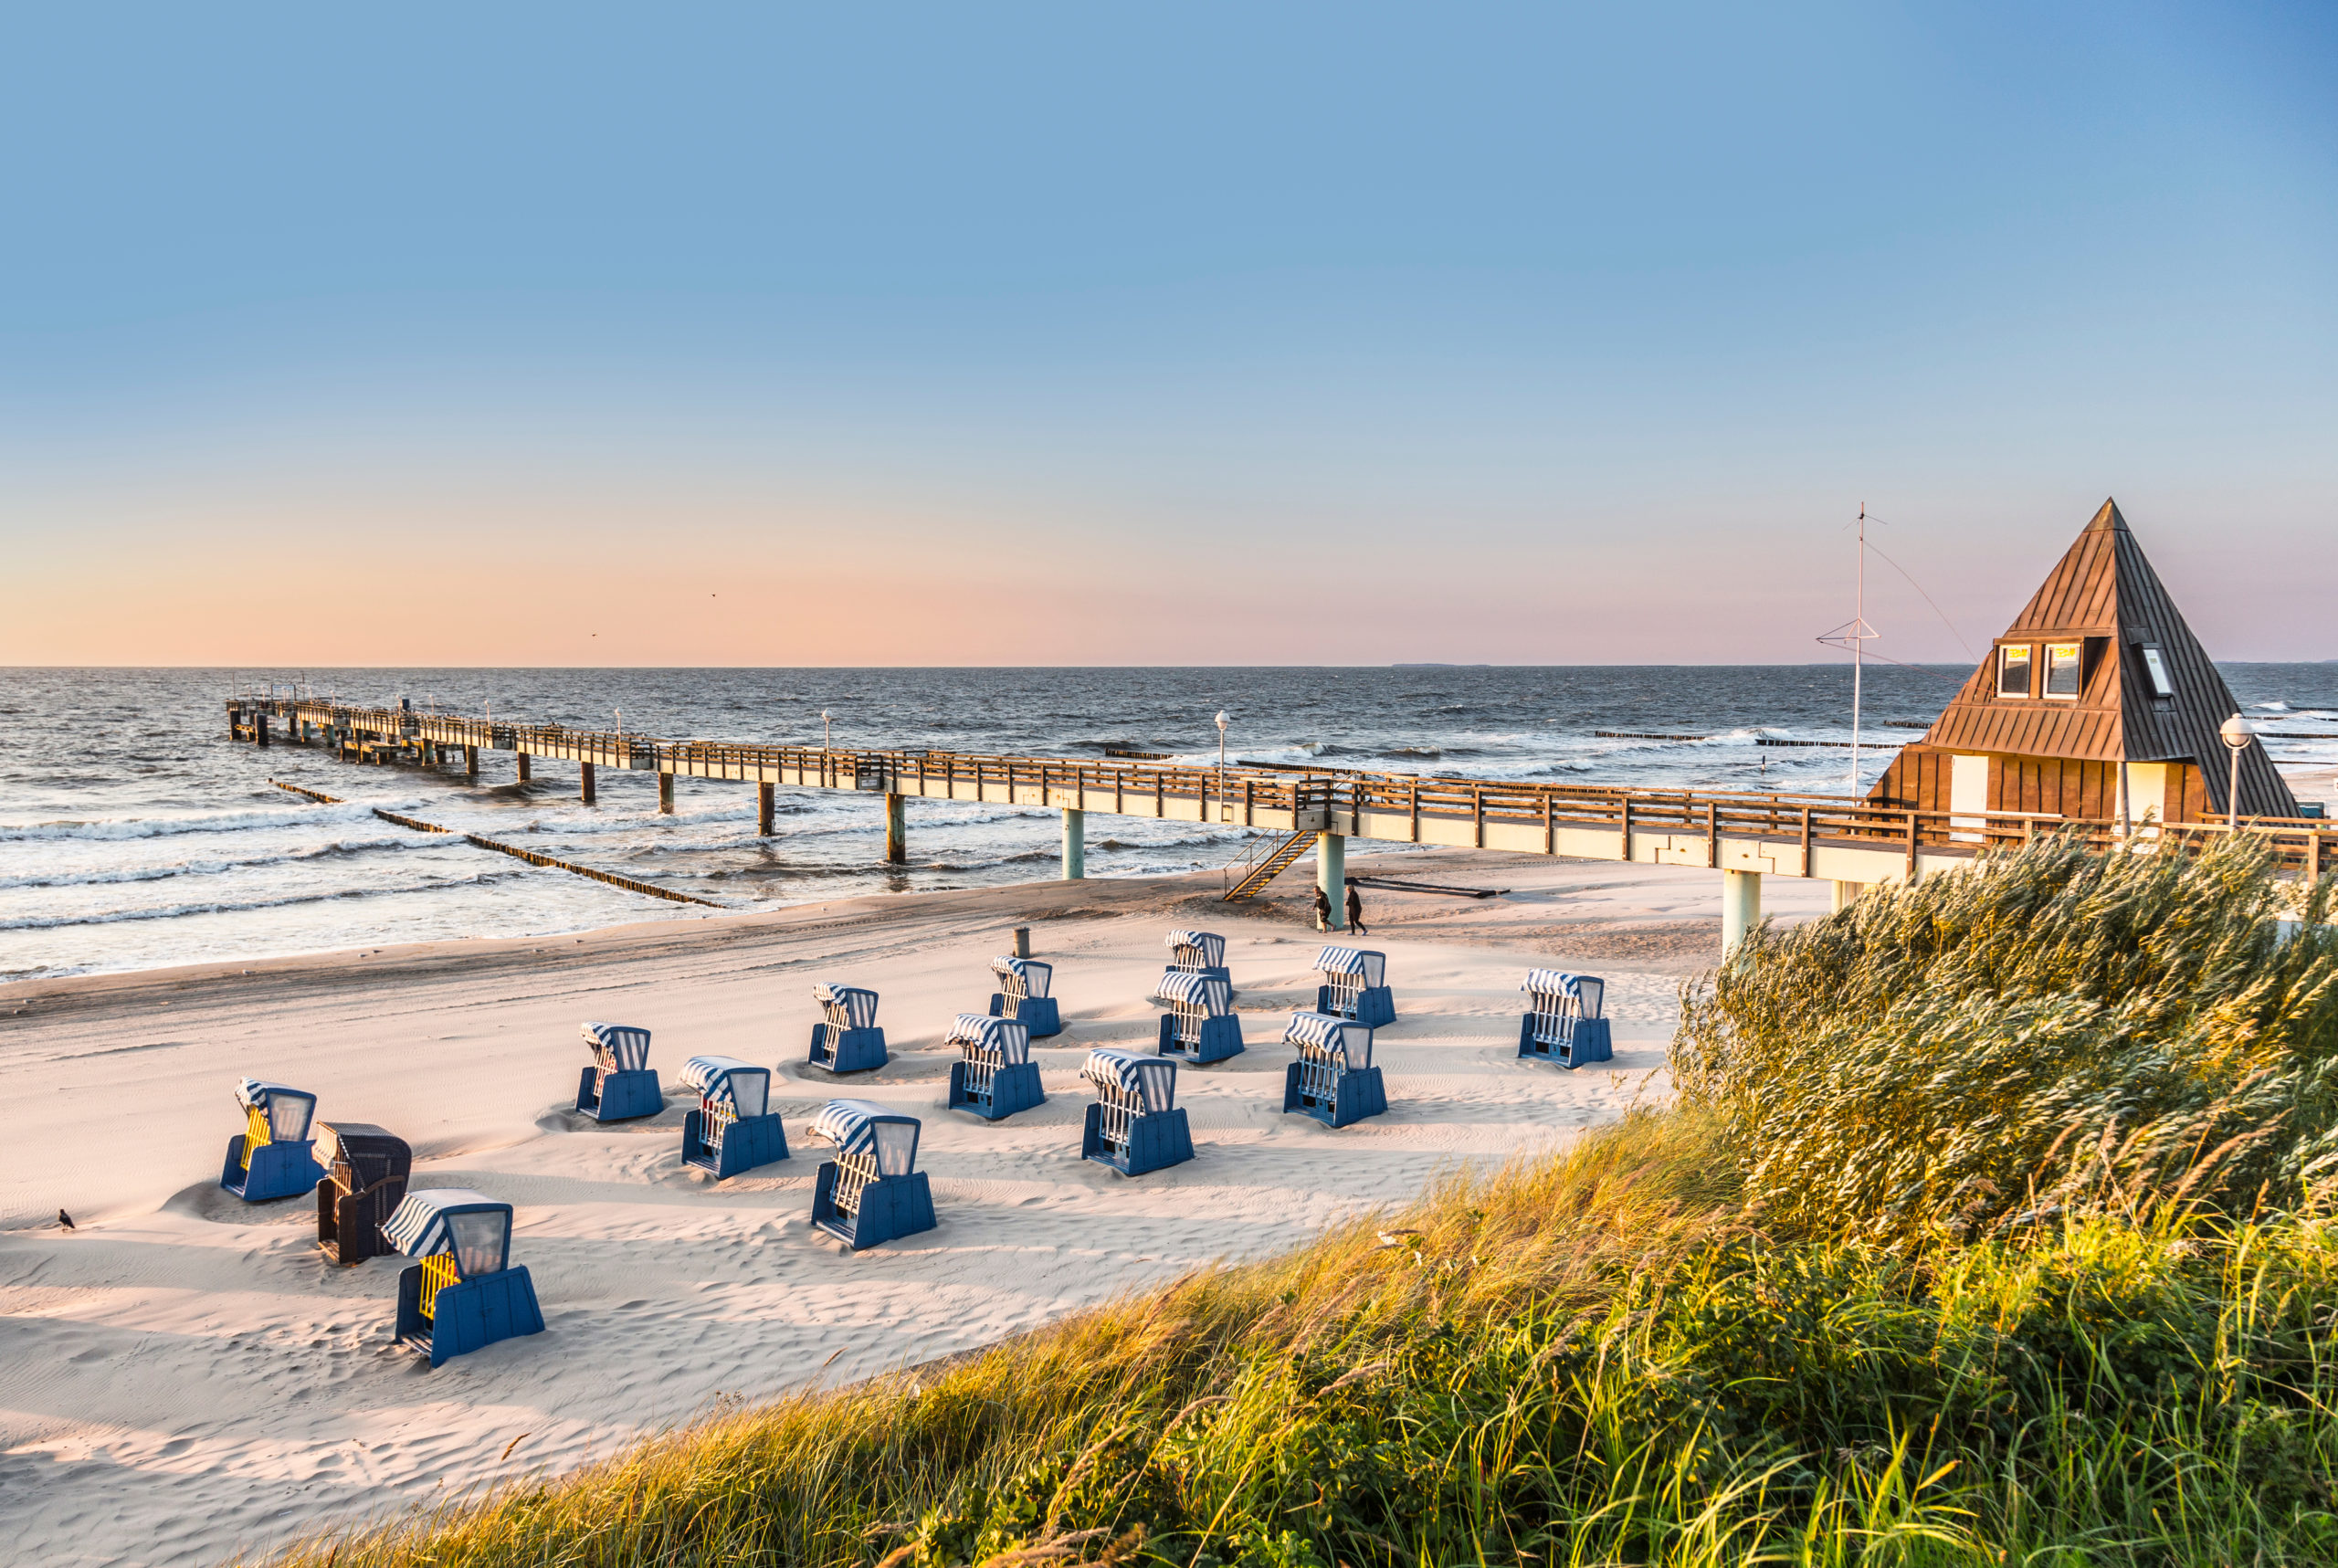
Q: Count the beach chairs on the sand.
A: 15